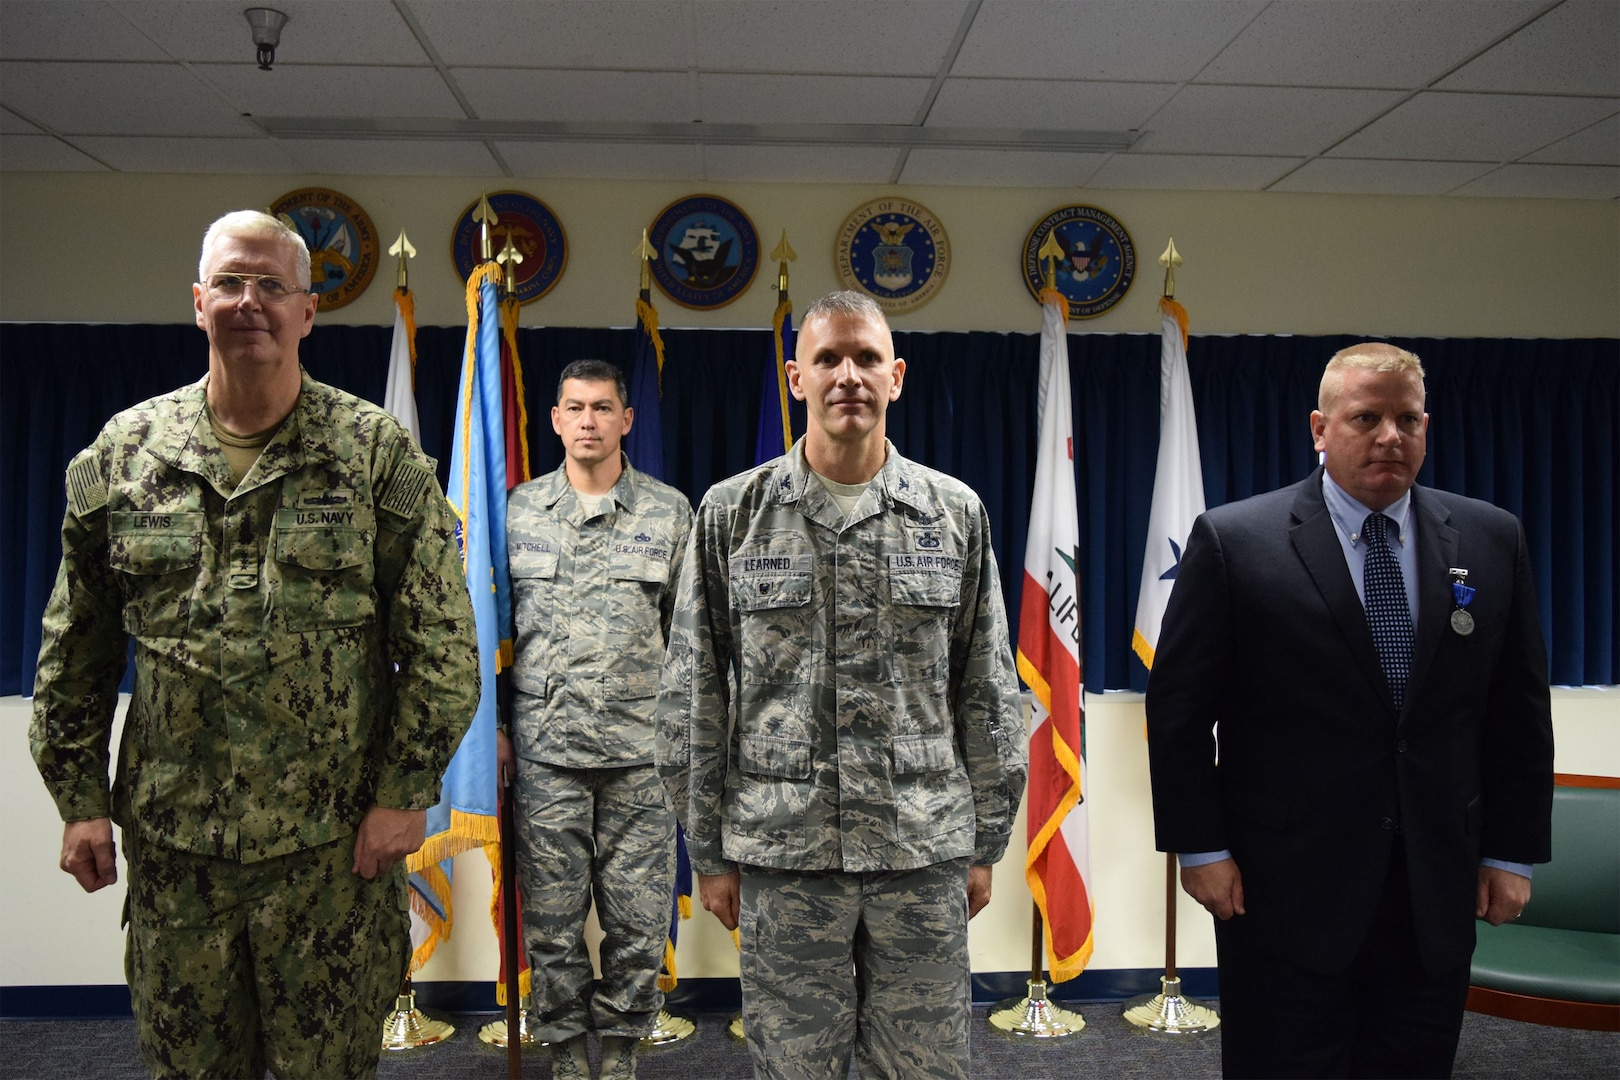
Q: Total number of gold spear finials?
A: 7